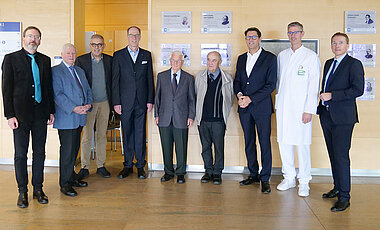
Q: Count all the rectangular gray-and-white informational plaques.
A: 7